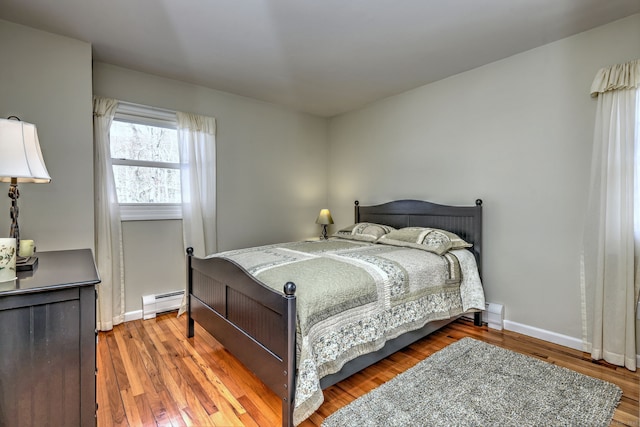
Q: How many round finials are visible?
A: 4